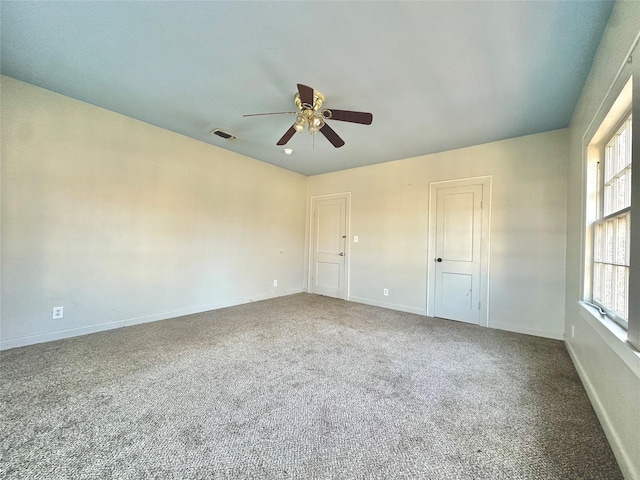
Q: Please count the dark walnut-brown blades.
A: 5